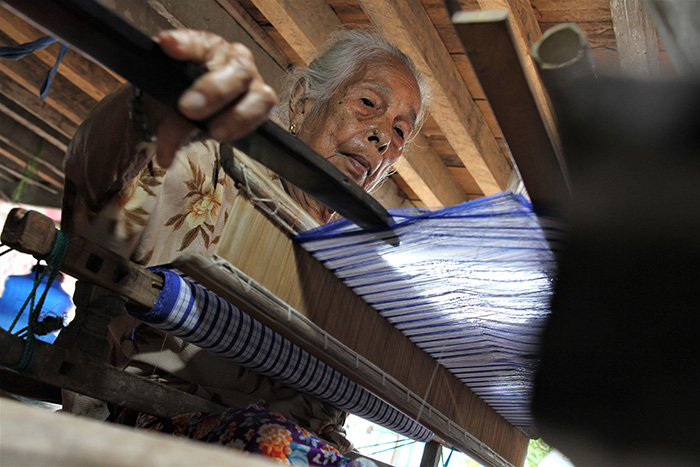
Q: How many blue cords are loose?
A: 1